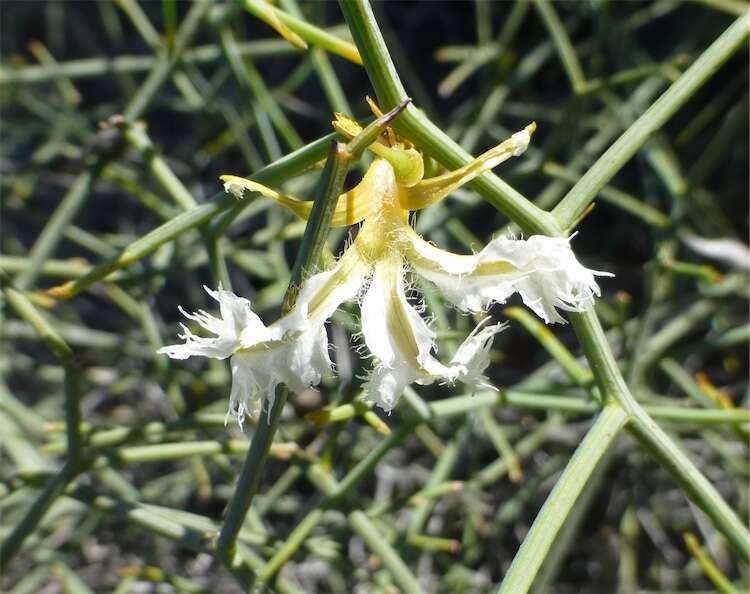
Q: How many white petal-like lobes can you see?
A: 3